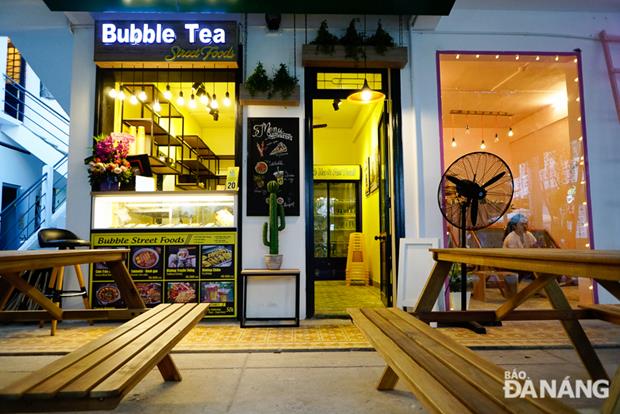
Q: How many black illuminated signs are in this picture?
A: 1